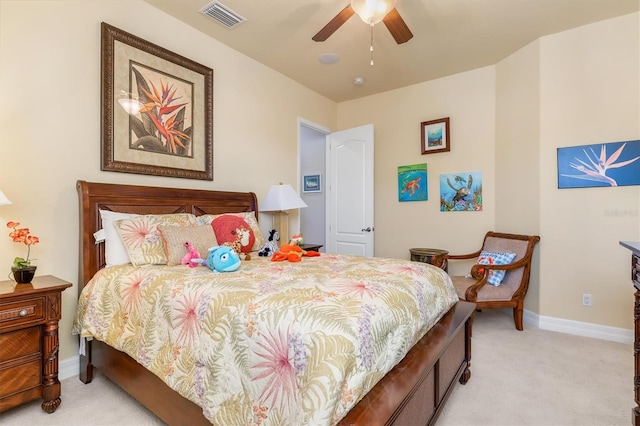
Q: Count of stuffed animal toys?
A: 5